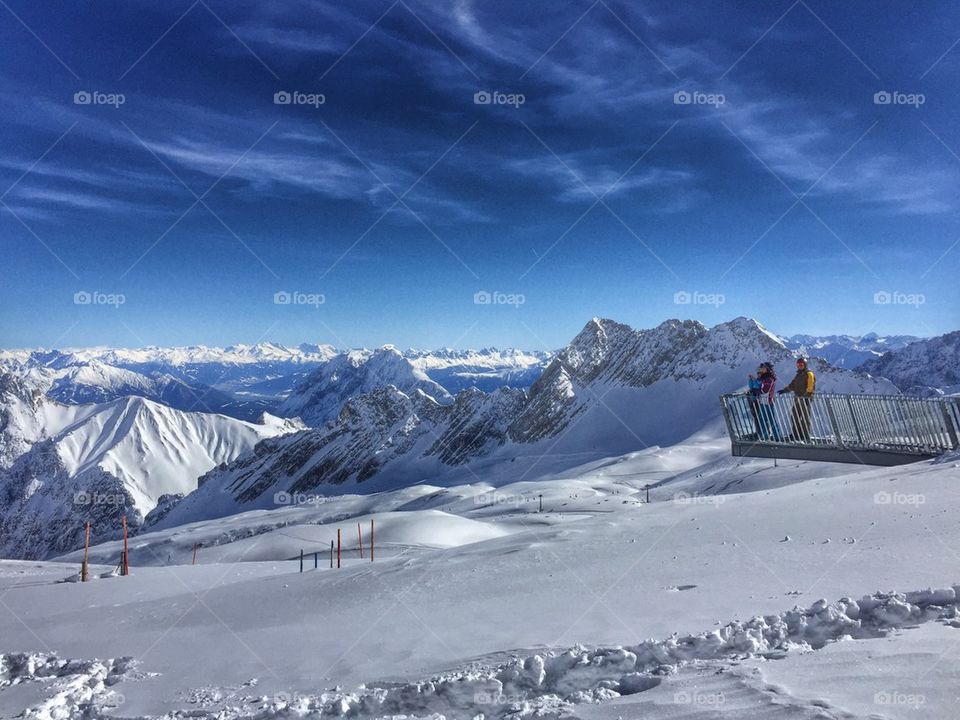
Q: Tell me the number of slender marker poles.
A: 9